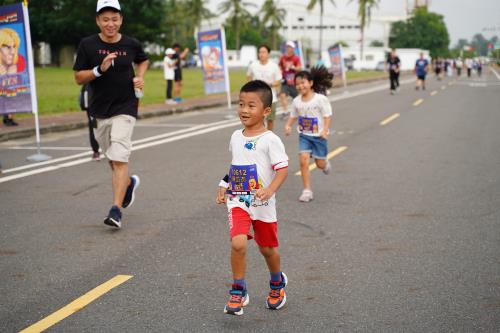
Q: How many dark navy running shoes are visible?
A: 2